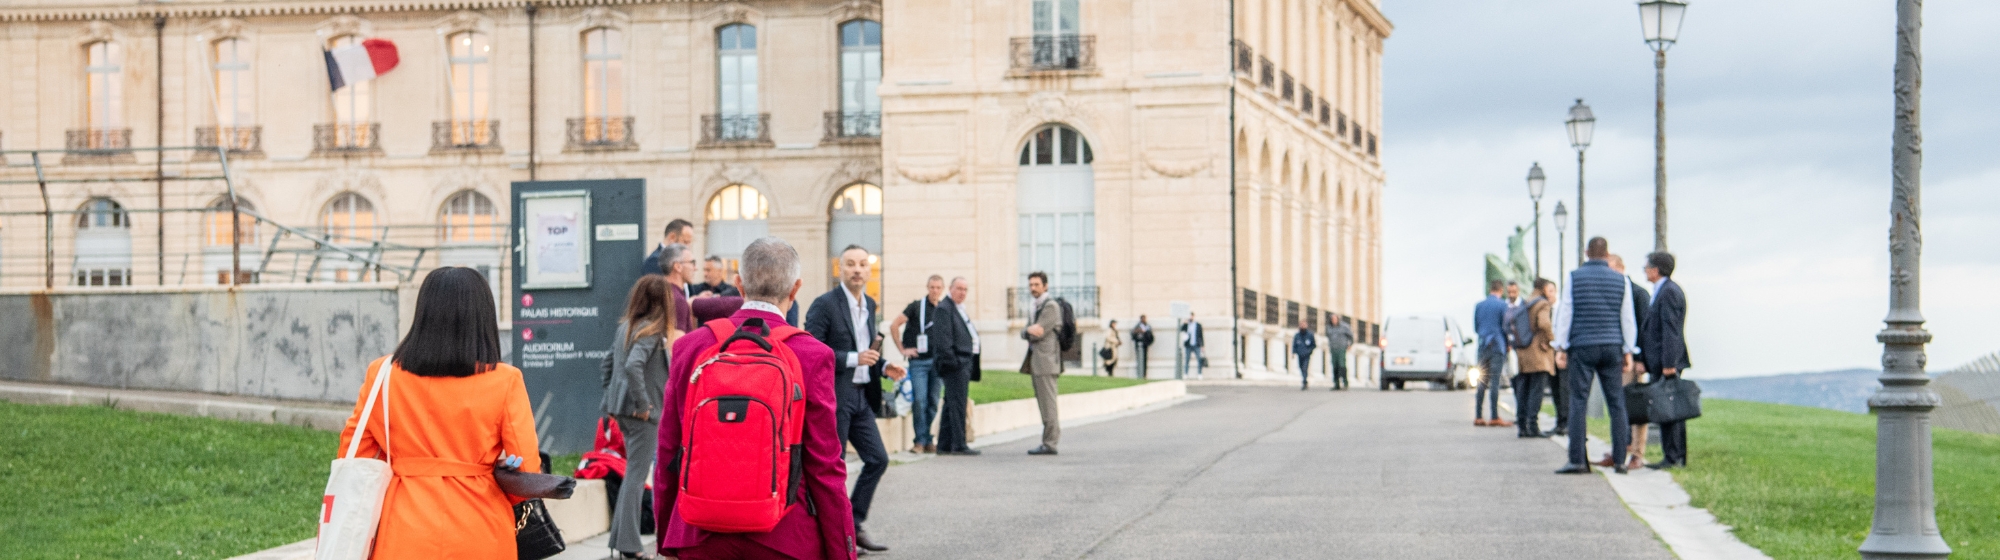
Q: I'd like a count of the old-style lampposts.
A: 5